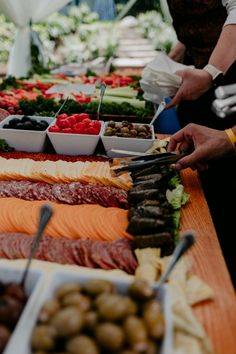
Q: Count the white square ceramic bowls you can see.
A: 5